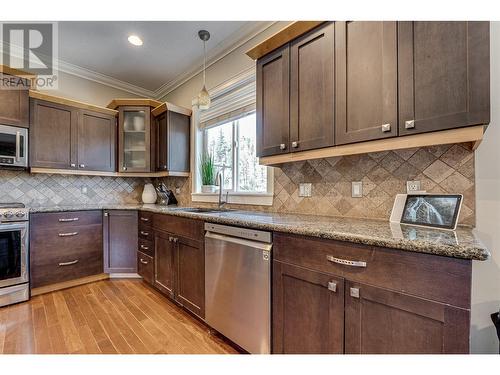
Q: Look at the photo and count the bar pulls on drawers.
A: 8